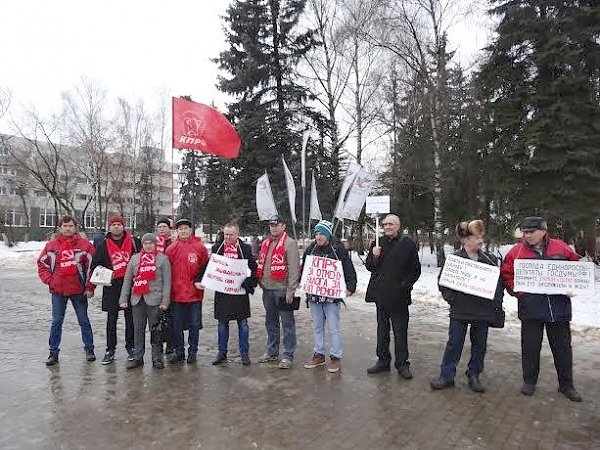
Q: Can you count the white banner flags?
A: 6